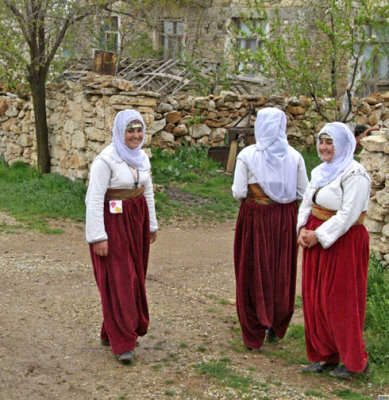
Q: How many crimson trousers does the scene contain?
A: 3